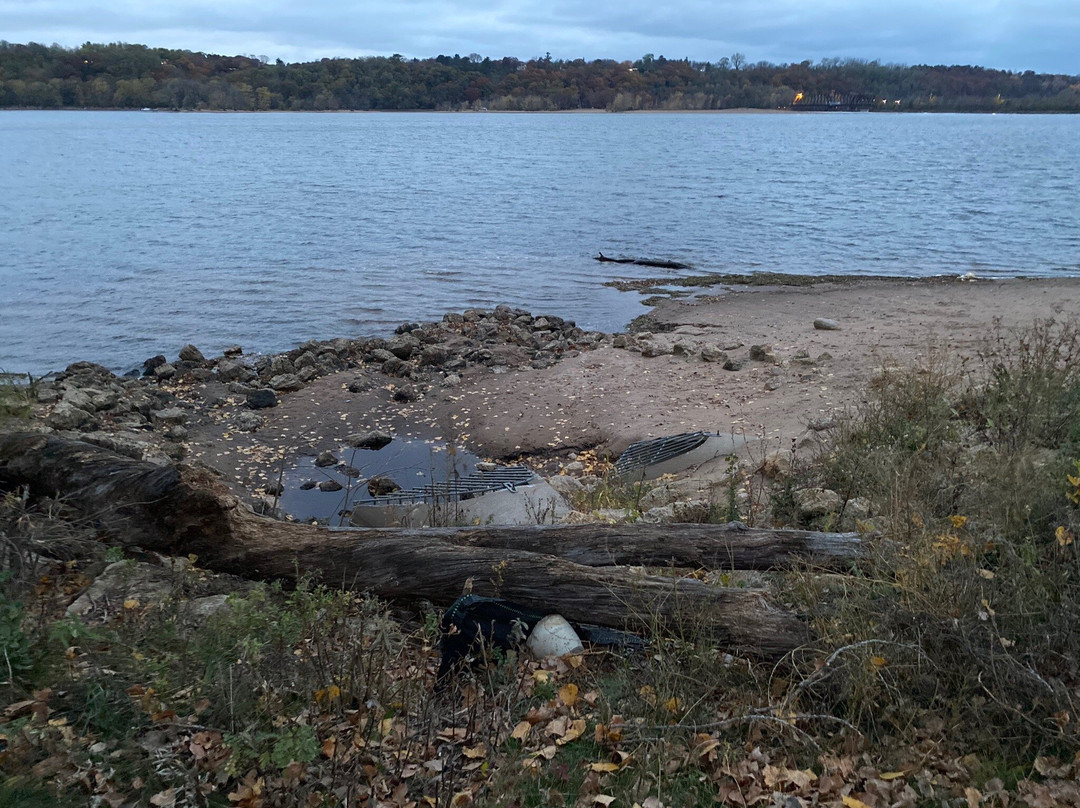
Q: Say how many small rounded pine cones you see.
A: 0